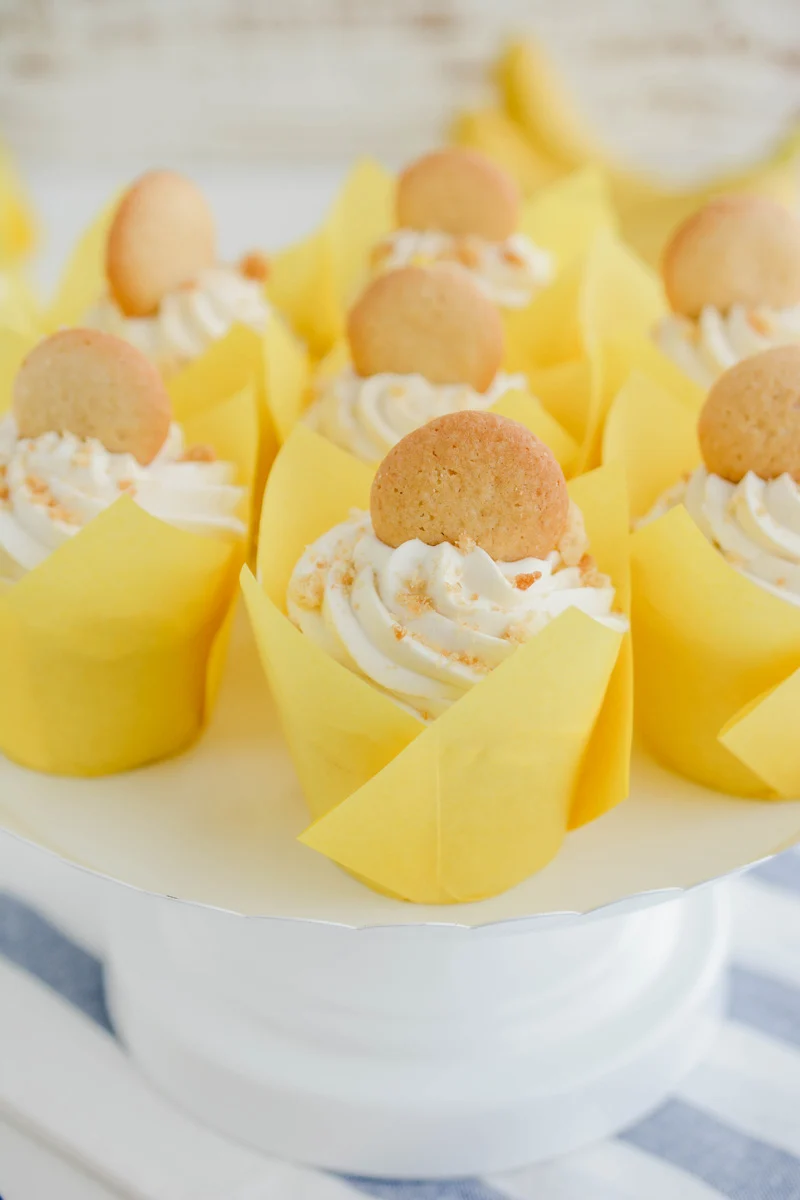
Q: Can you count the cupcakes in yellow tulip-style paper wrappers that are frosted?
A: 7